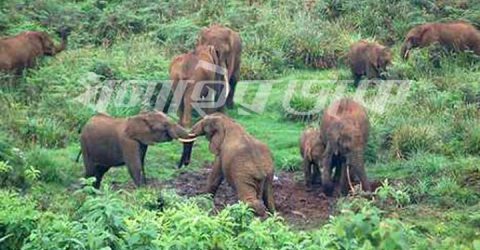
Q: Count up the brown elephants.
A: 9